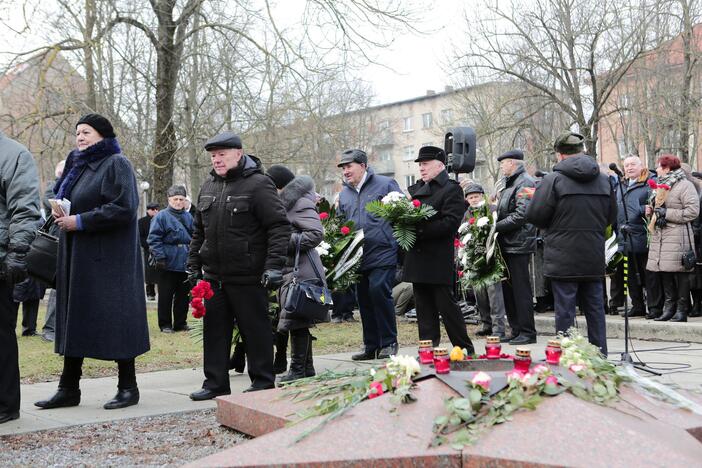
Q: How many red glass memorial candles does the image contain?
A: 5